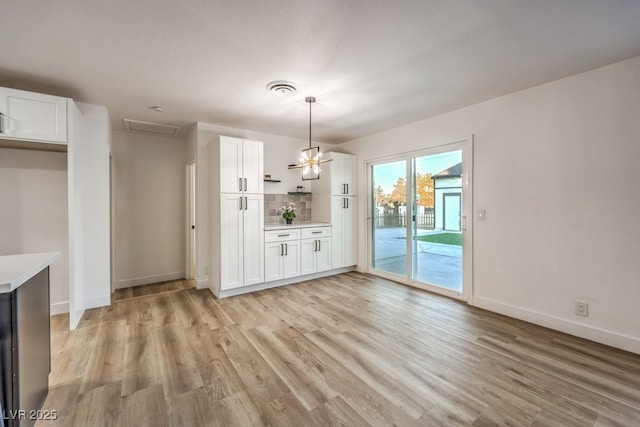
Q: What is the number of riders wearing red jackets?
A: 0